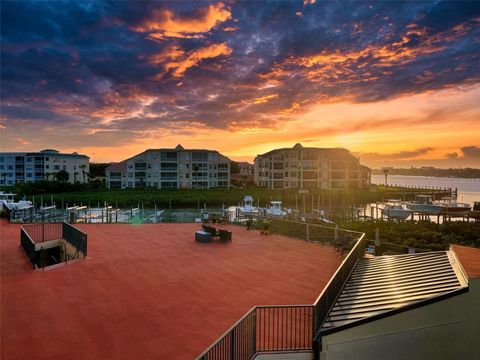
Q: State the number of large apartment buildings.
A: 3